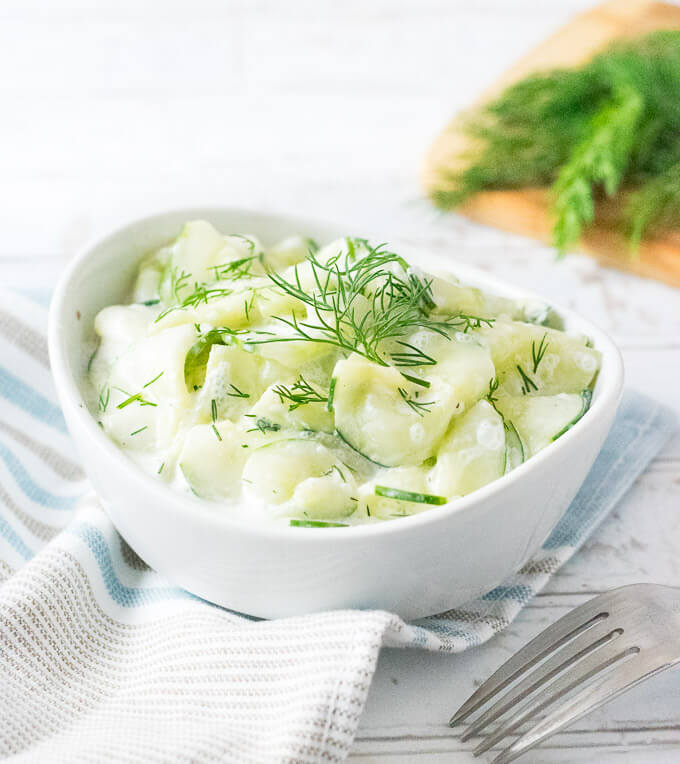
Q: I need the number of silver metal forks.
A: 1